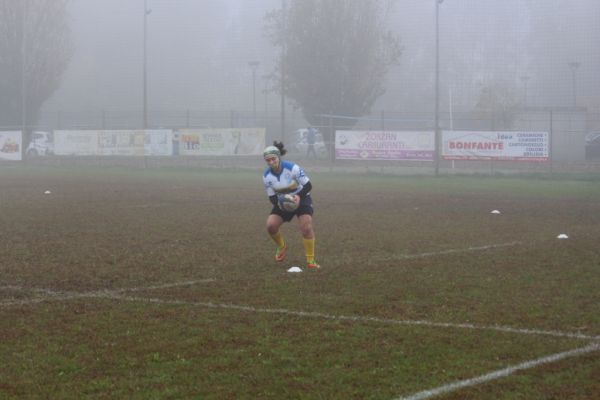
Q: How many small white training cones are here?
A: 4